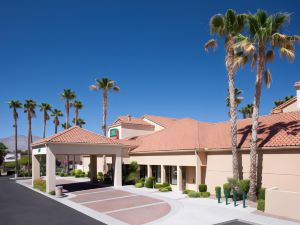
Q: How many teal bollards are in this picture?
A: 4